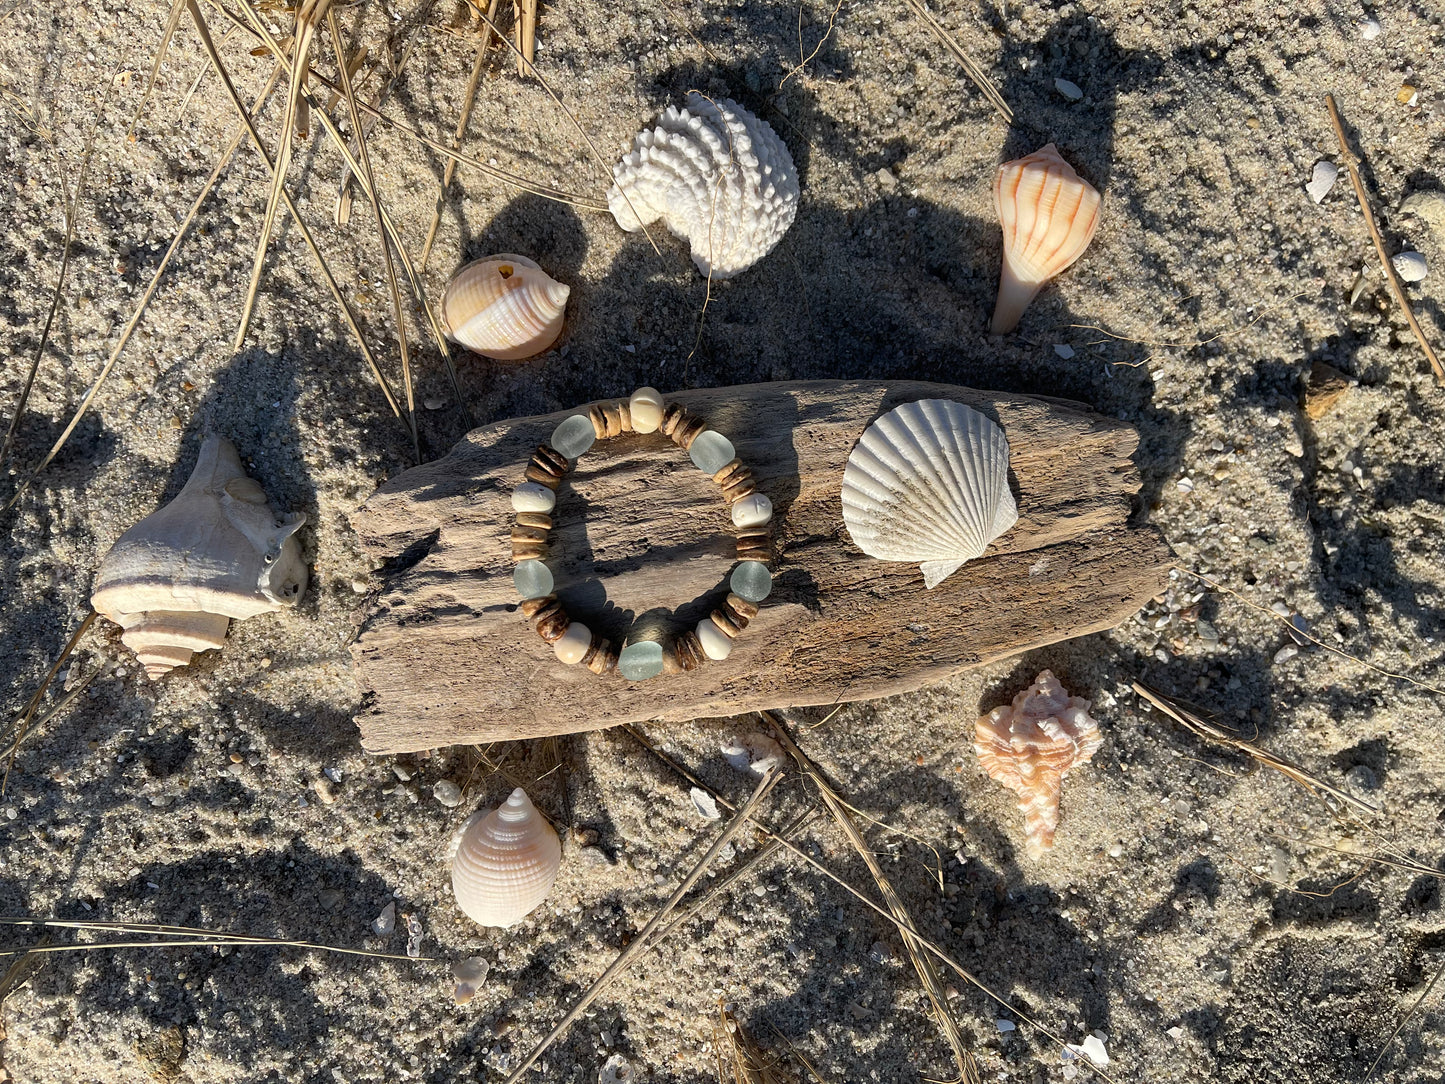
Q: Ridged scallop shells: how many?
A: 1